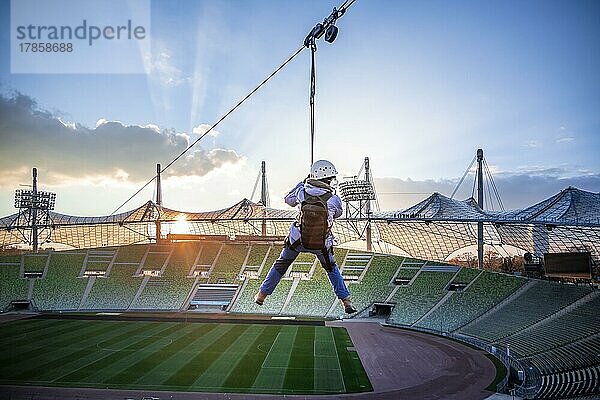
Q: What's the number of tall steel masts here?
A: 5